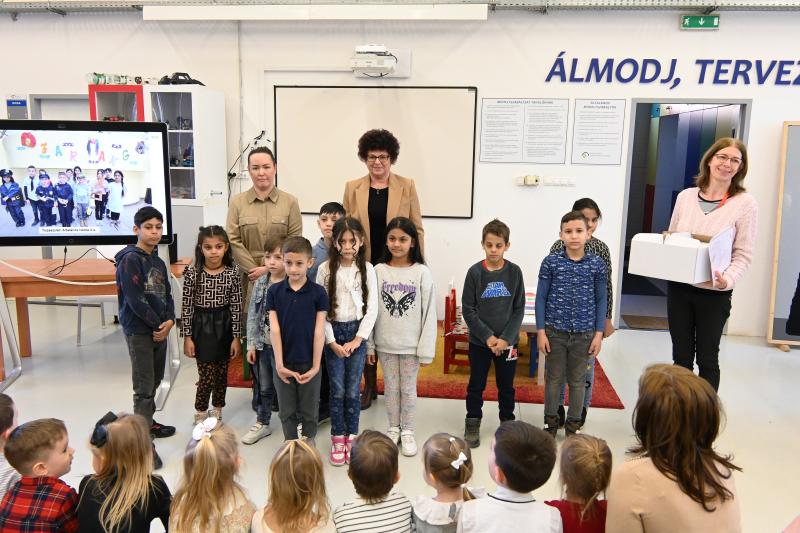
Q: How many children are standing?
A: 10